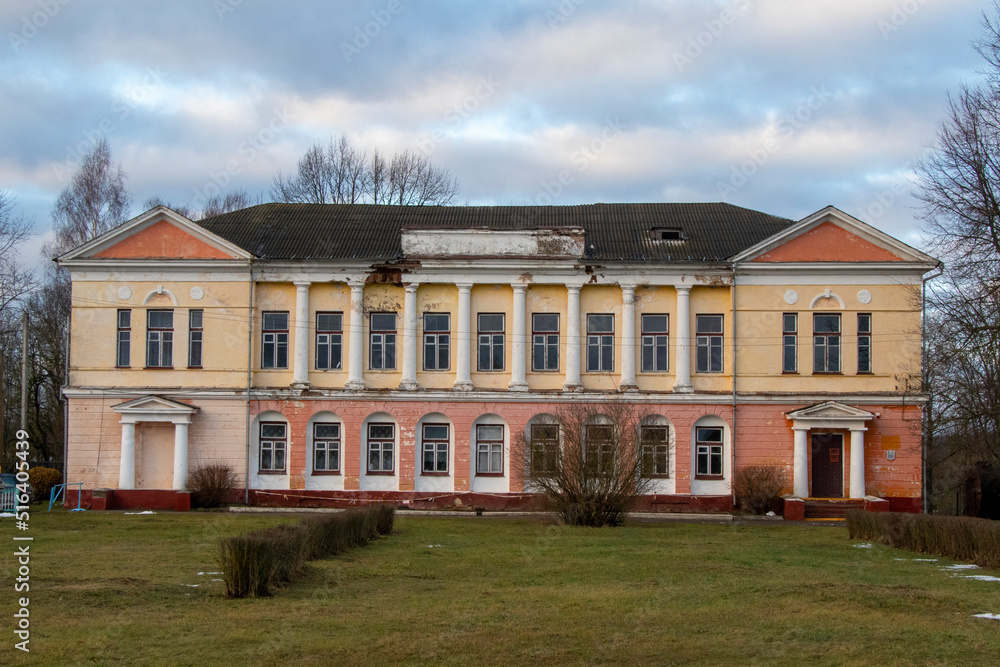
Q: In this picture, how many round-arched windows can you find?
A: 9